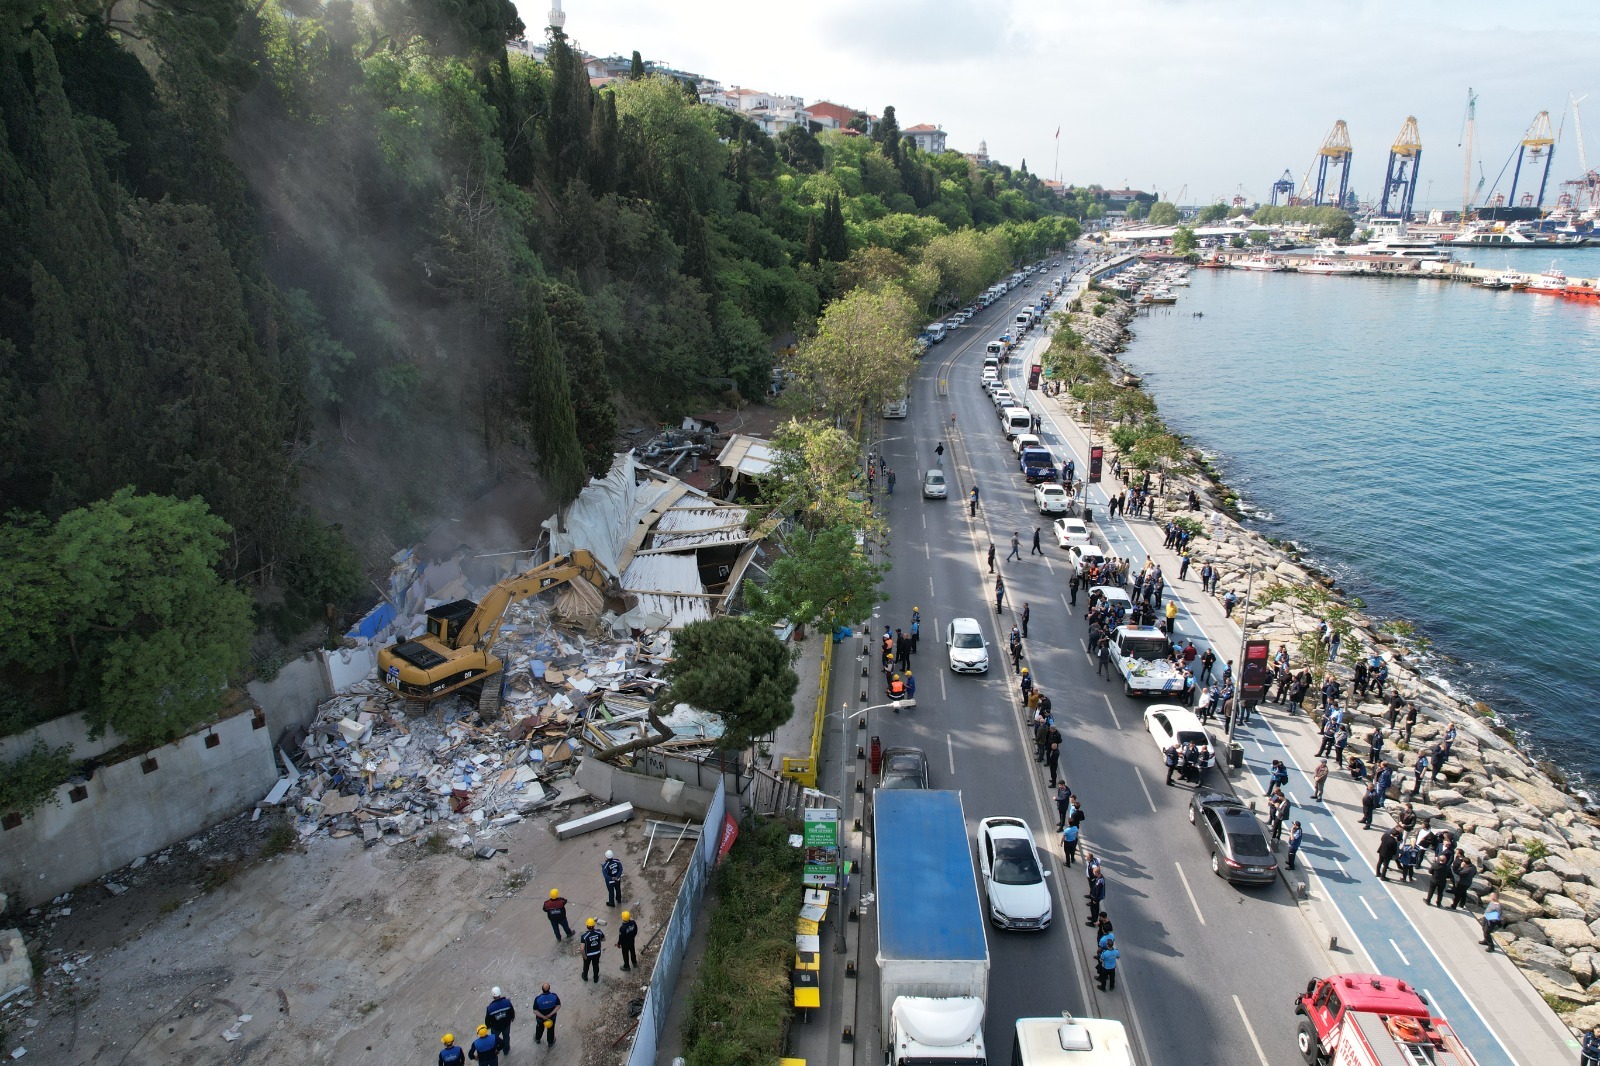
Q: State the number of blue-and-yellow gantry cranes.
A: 3